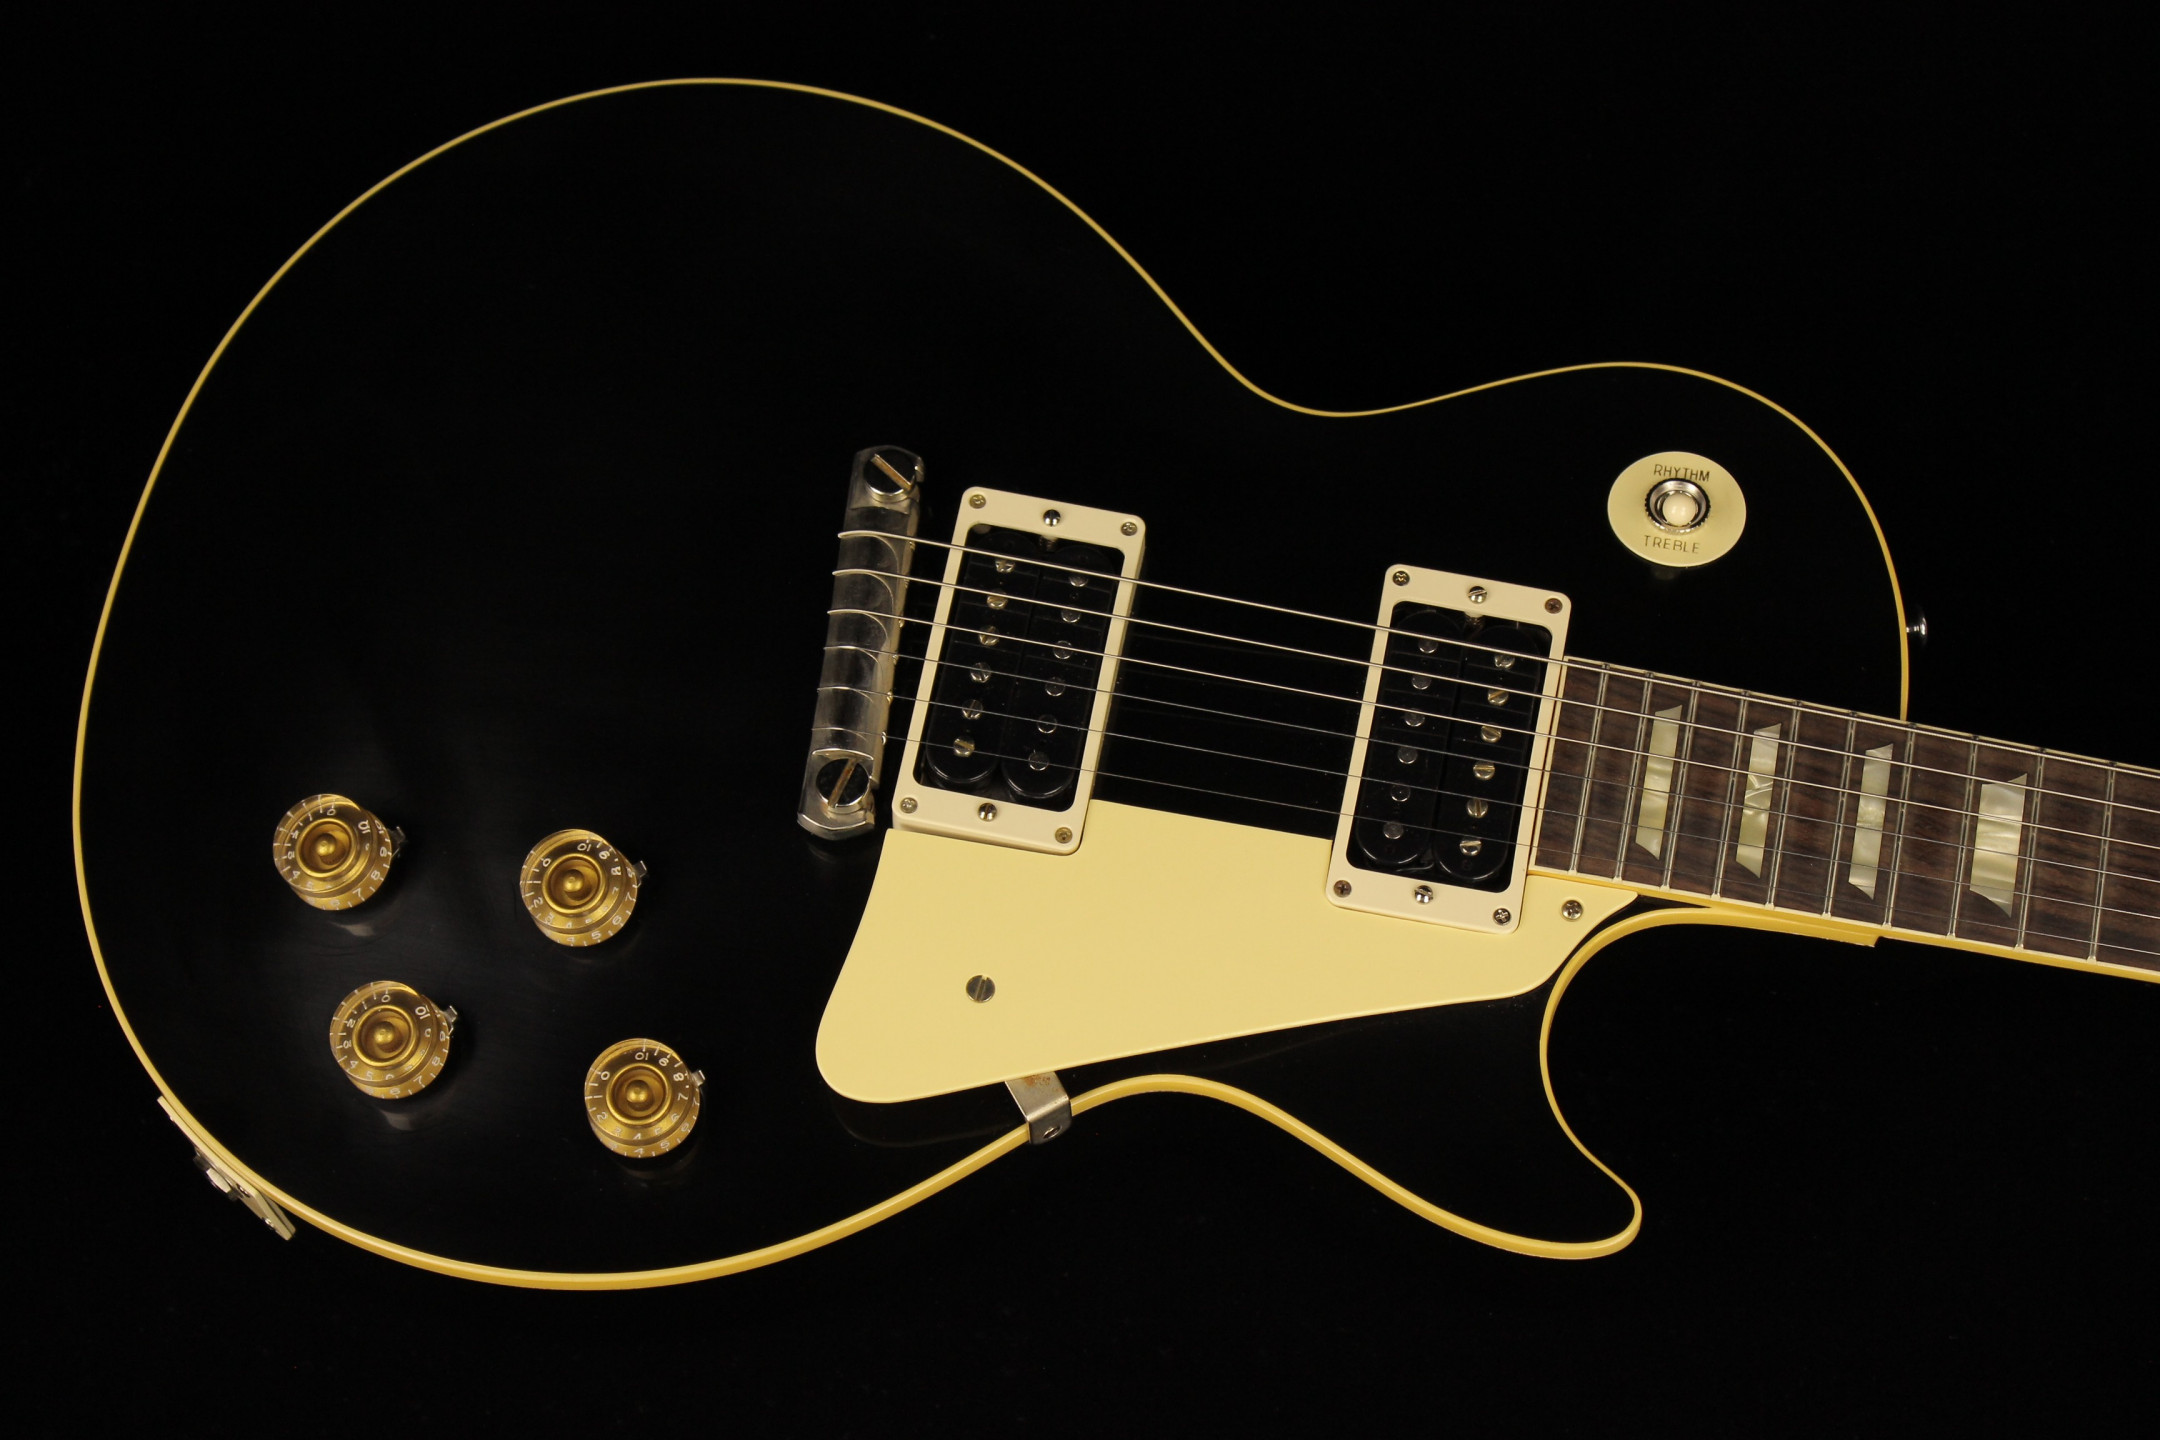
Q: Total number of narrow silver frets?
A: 10